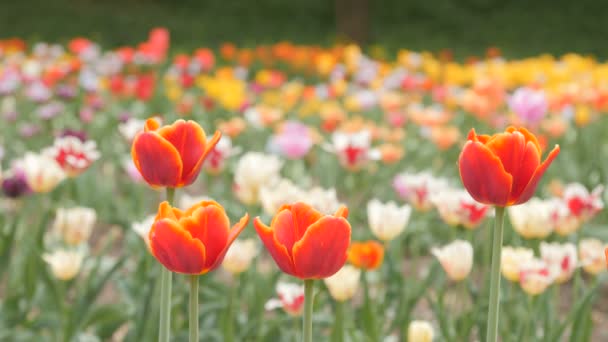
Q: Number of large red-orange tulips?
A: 4